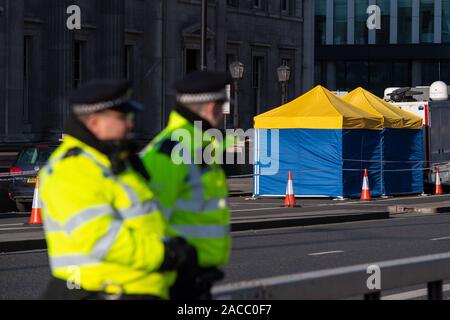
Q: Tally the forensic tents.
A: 2